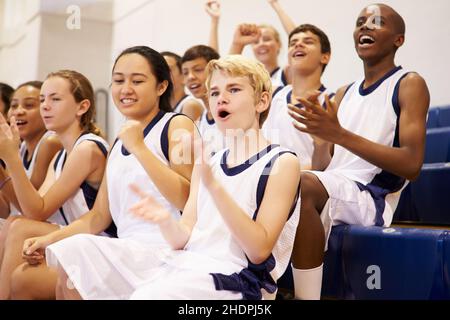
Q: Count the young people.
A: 10